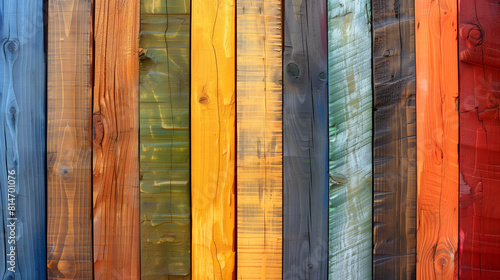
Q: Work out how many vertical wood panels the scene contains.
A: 11